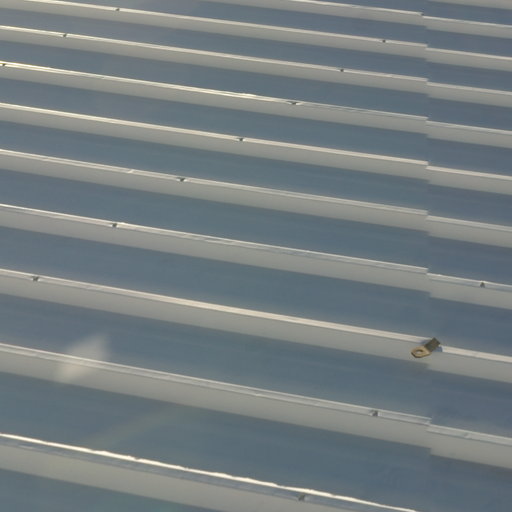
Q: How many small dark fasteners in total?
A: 13